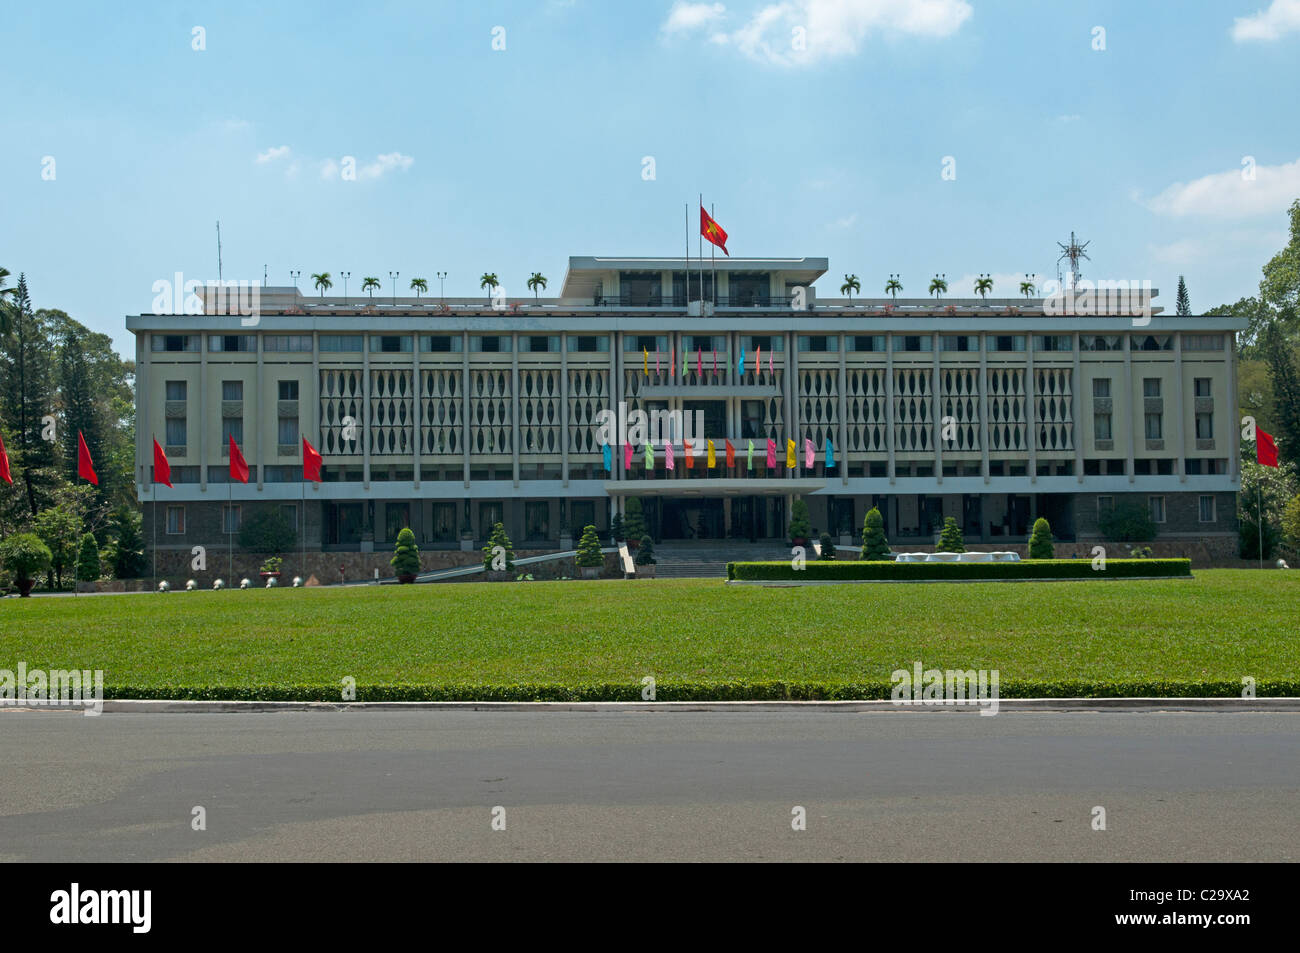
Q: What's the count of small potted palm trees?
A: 10